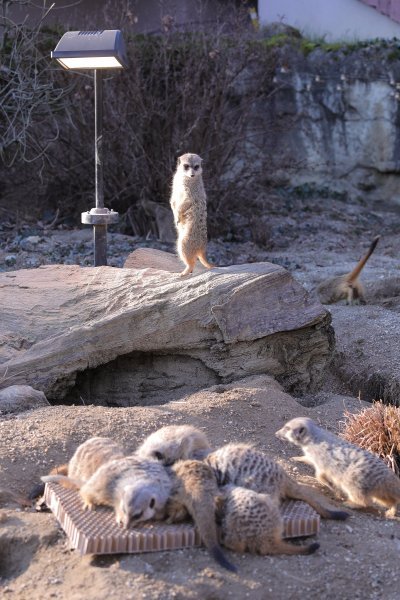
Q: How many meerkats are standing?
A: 1